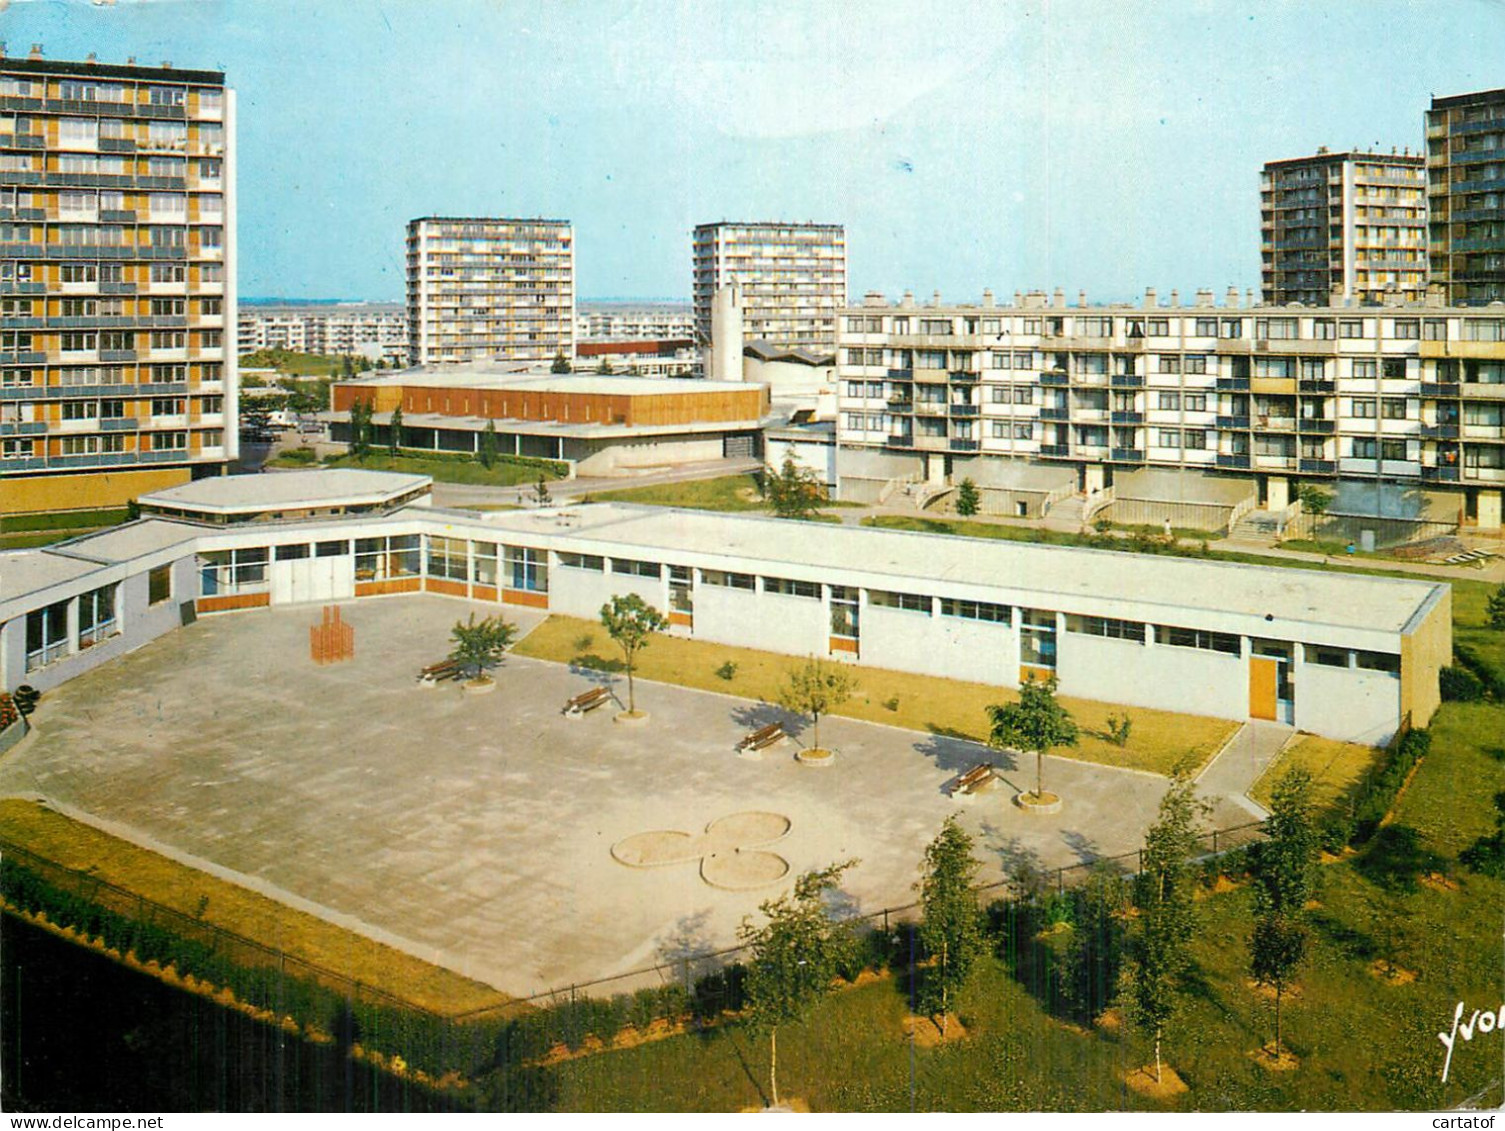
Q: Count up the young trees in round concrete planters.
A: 4